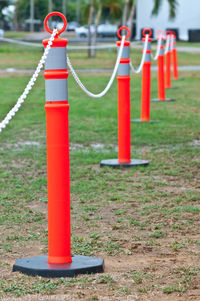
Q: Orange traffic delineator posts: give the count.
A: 6